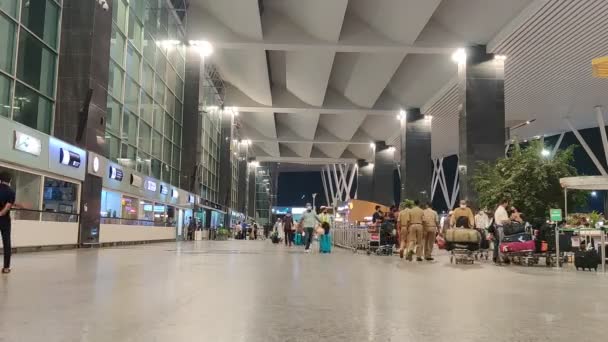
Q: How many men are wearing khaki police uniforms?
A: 3